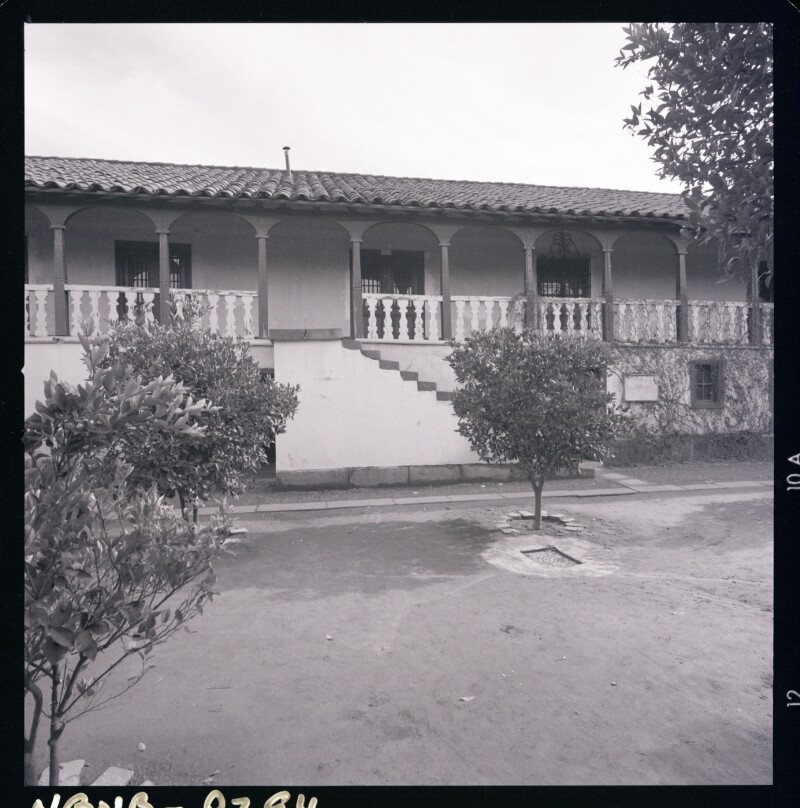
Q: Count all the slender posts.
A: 9